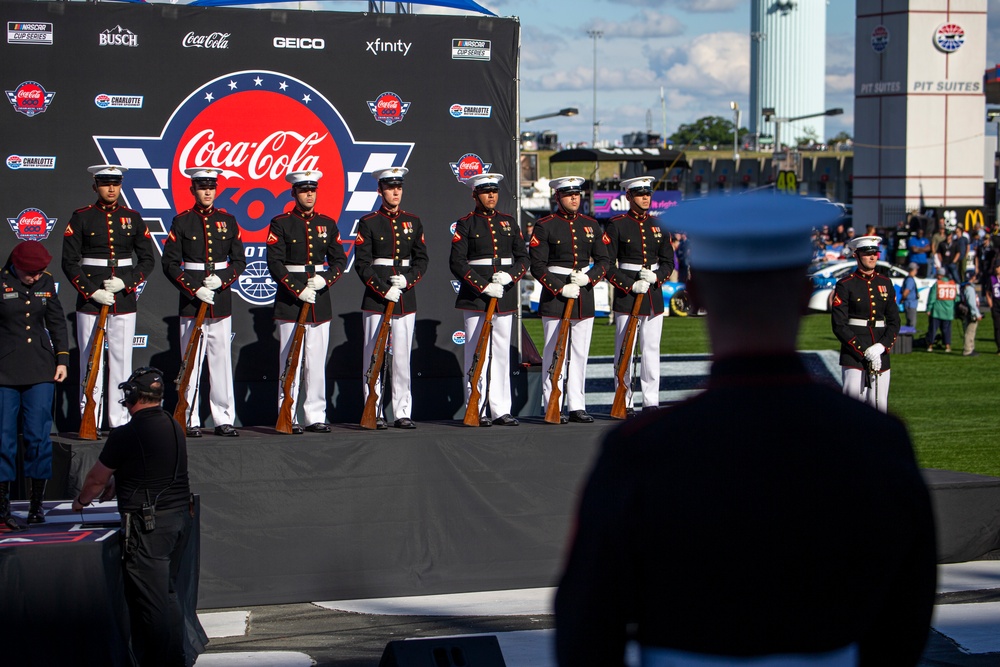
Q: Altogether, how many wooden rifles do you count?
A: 7